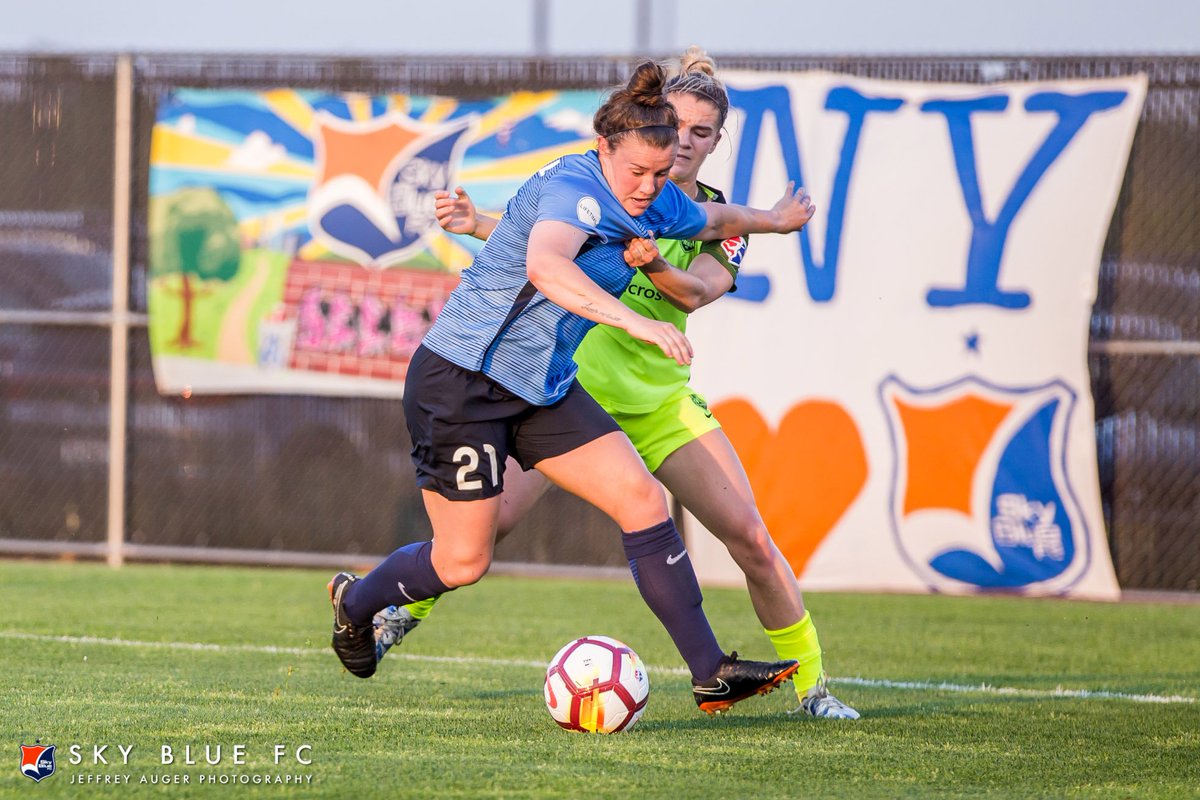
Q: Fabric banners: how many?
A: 2